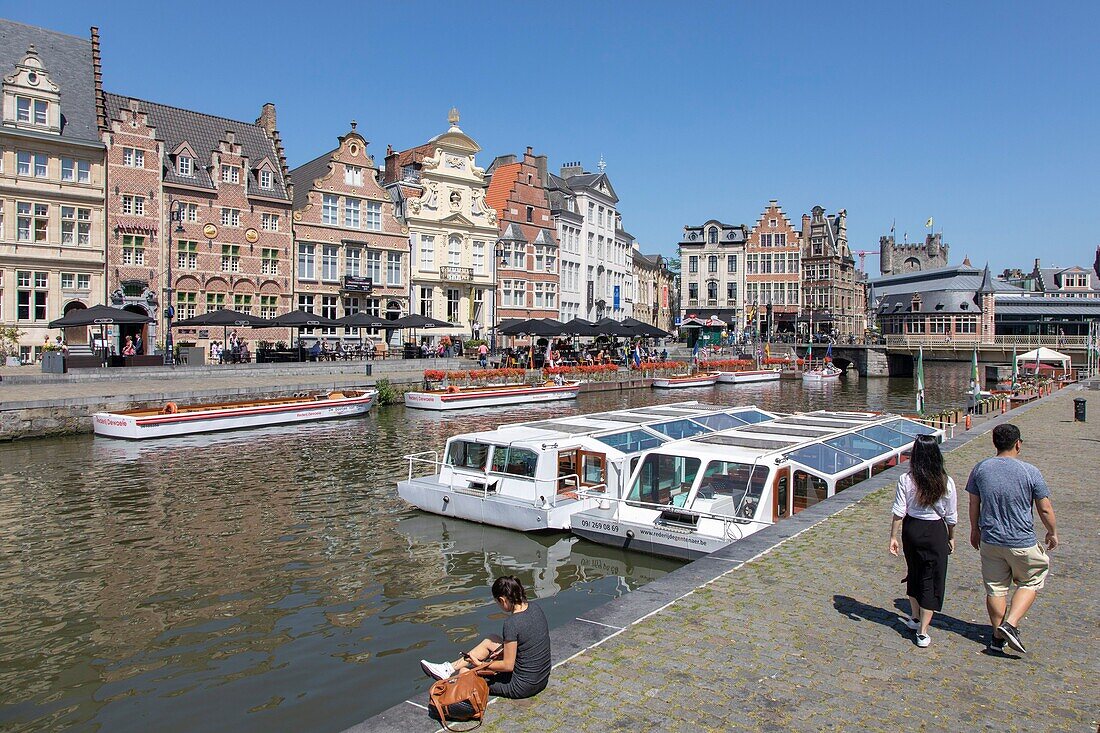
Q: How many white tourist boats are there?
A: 7